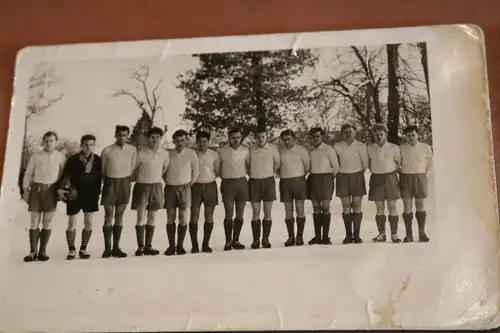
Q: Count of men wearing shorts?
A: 13